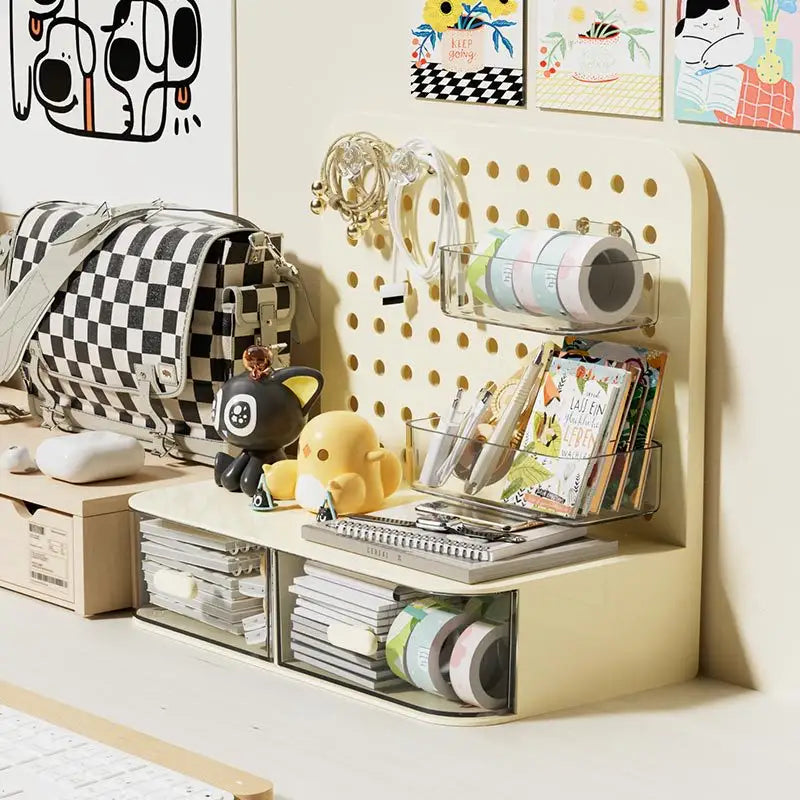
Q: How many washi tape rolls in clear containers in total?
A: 8